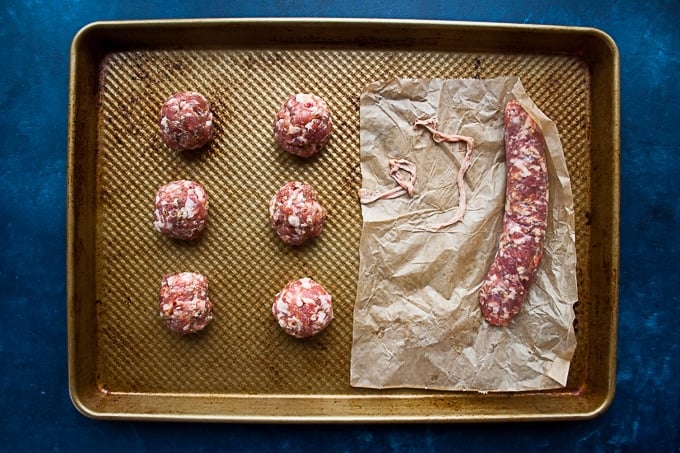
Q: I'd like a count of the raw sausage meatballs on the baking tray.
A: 6